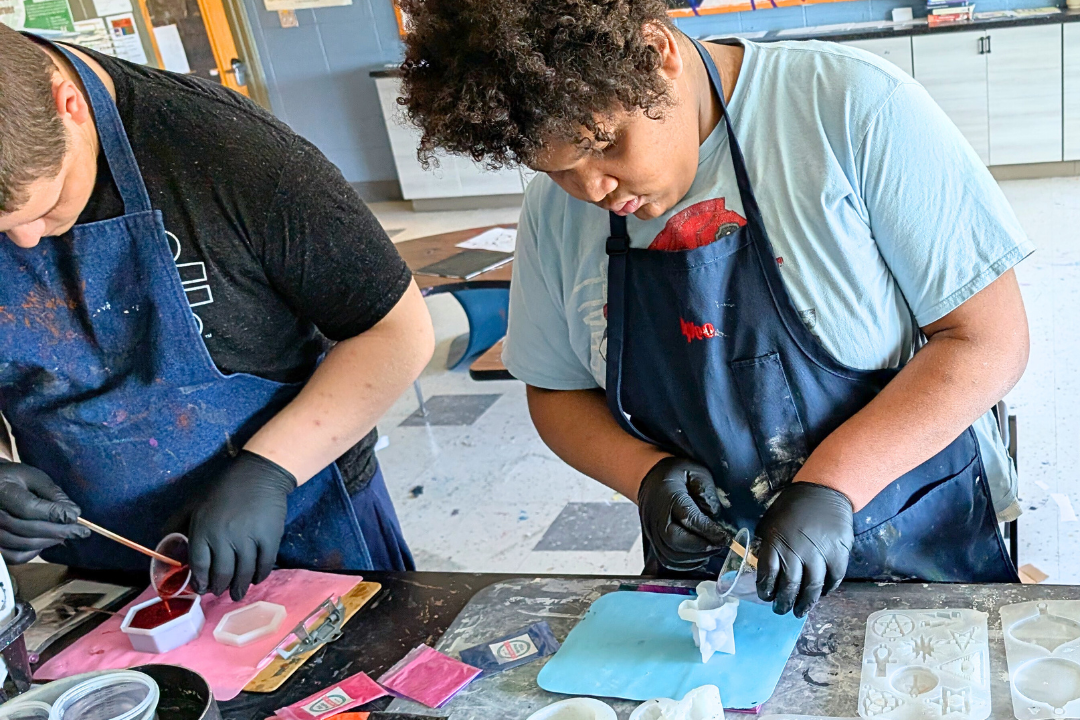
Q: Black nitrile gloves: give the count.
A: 4